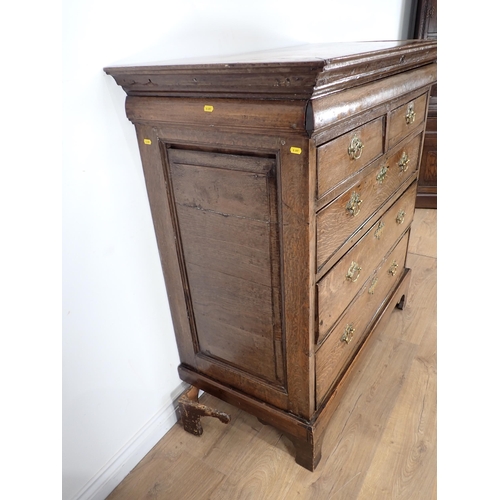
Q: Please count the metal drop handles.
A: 8